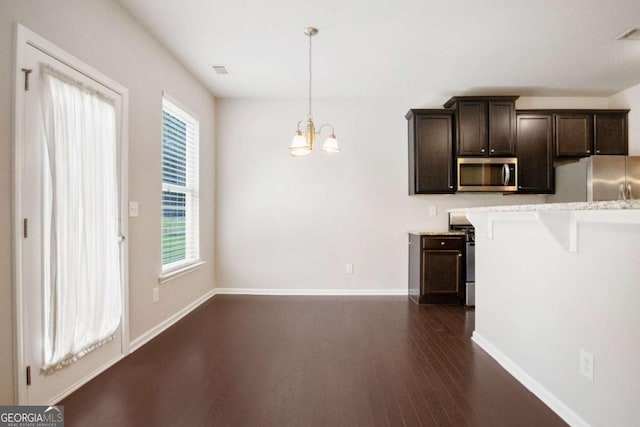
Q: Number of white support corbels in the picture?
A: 2